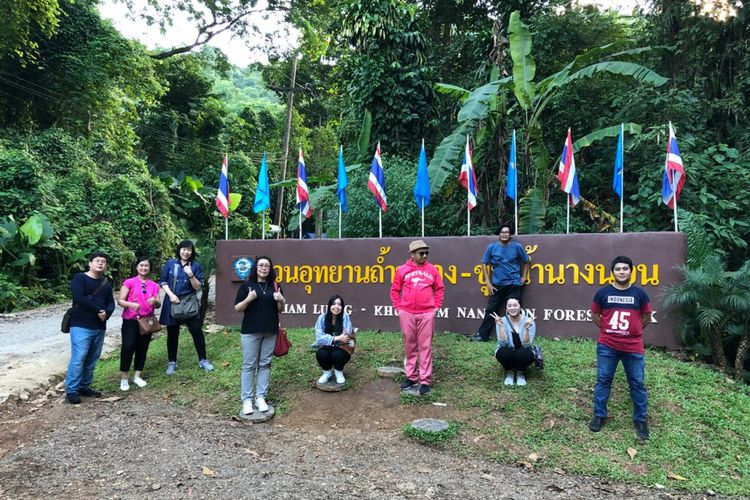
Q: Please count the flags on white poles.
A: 11